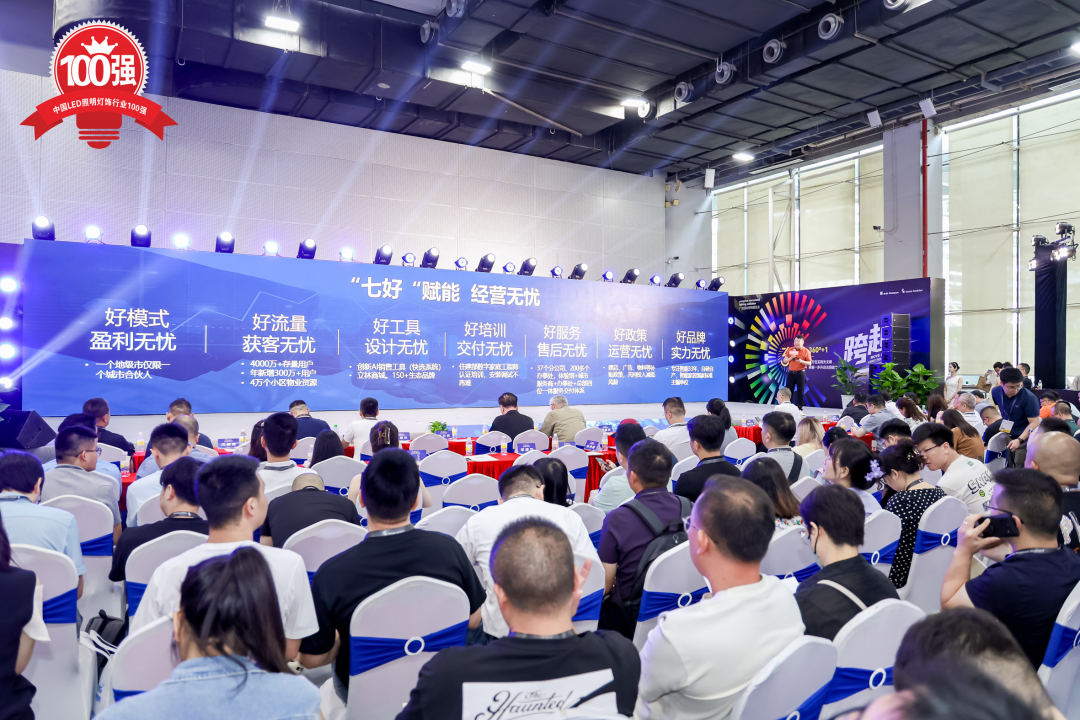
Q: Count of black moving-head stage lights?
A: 12